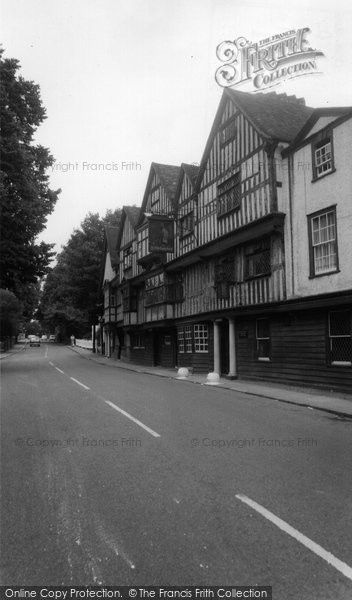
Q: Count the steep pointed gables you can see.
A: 5